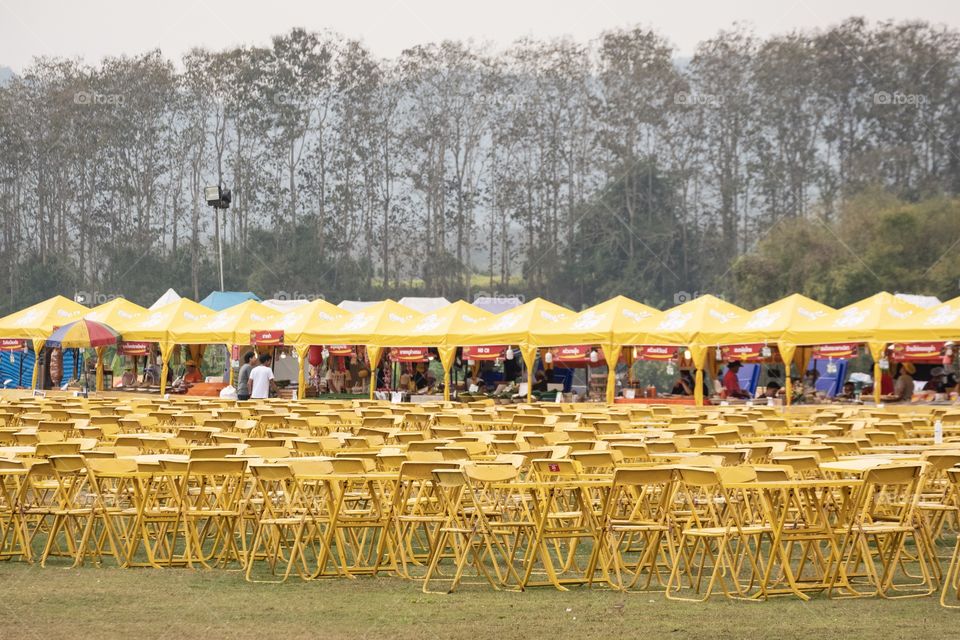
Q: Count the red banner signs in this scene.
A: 11